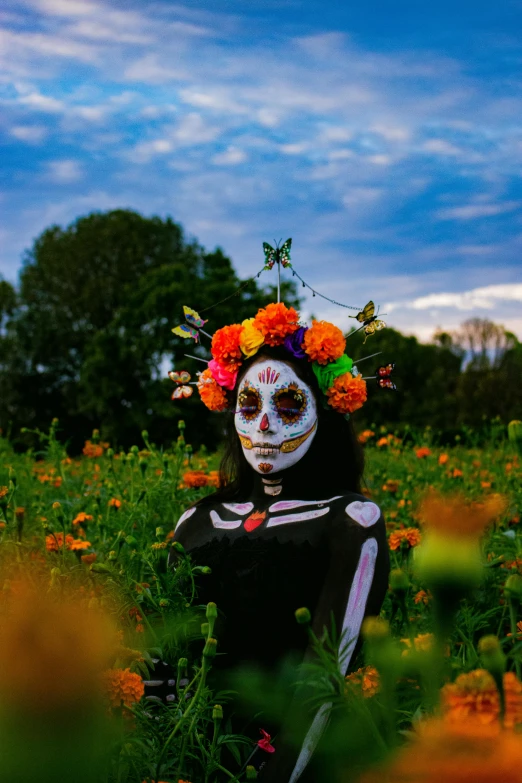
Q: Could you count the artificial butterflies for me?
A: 5